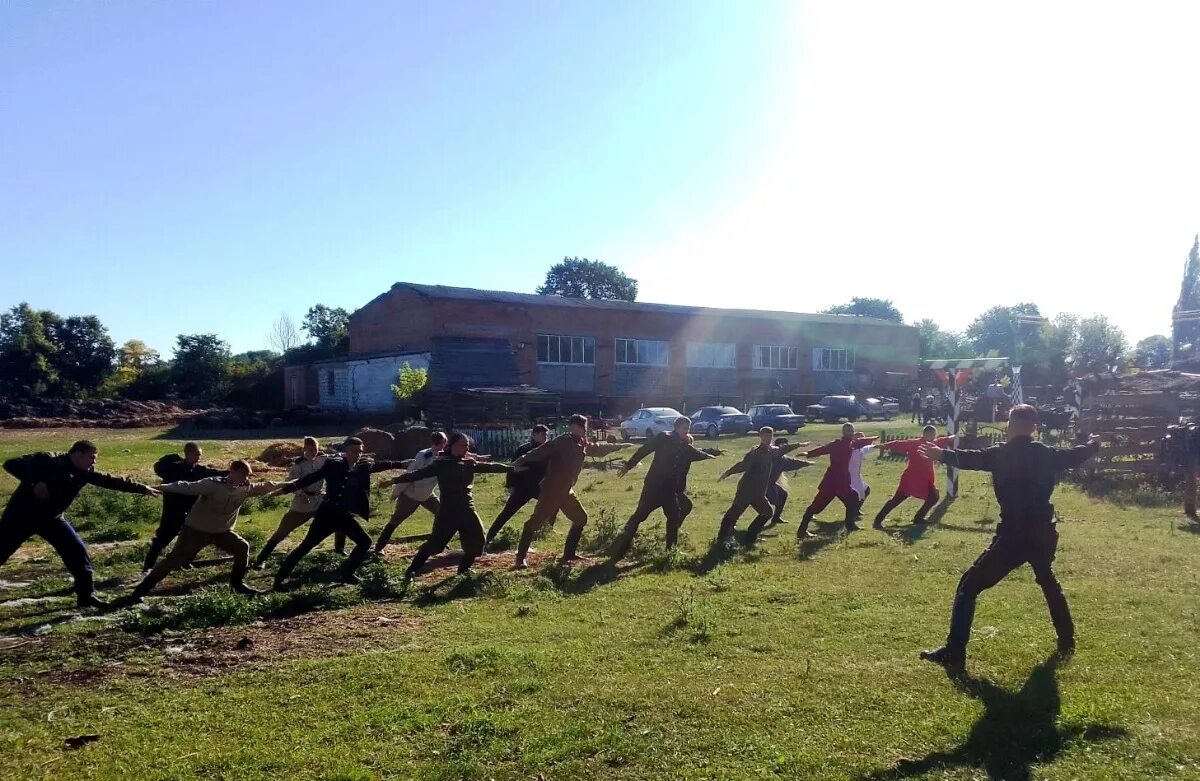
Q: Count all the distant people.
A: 2